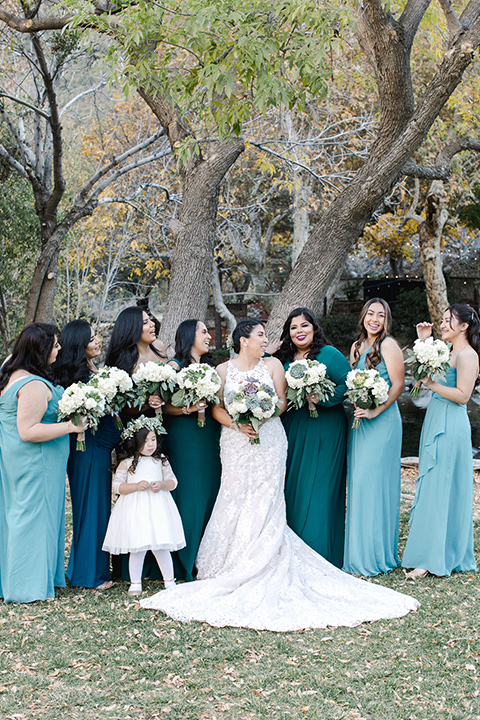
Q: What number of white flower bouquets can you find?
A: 8